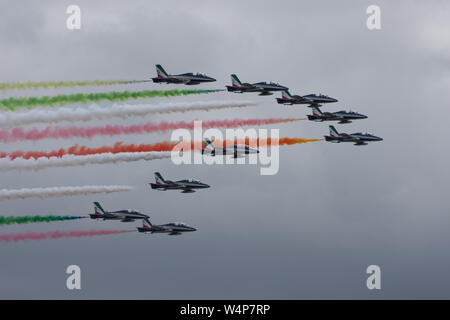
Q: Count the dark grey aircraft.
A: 9